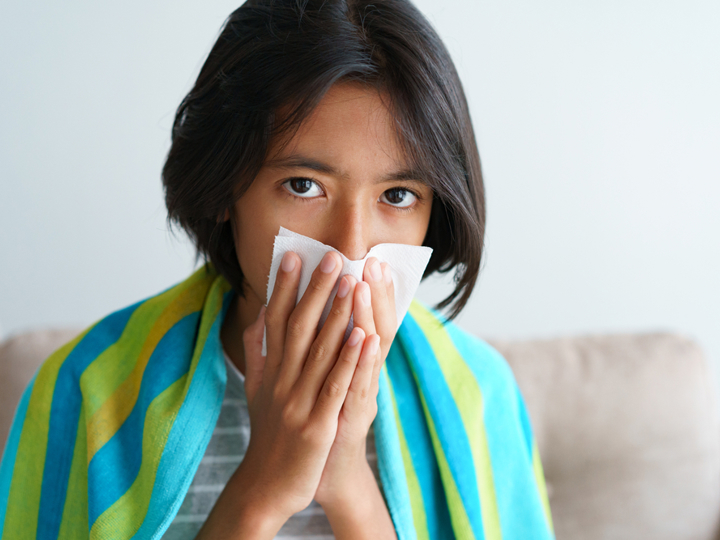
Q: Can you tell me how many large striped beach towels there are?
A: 1